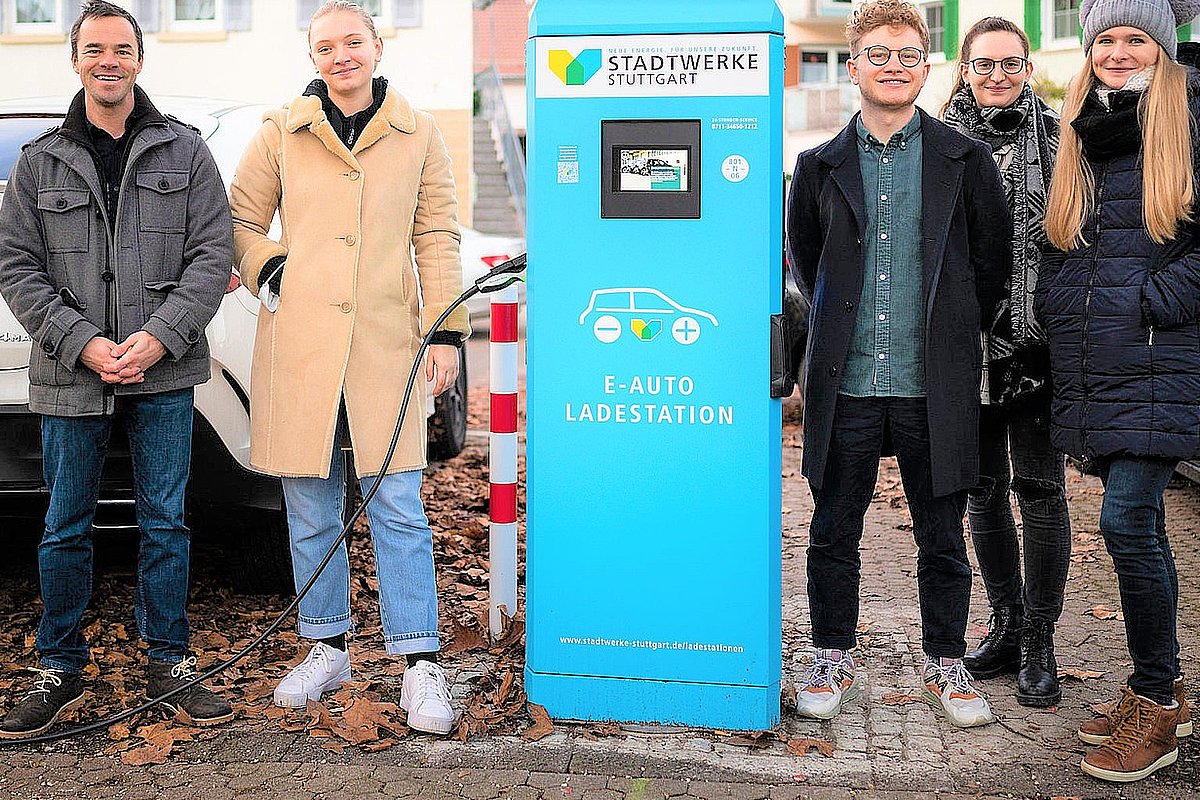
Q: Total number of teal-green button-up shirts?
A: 1